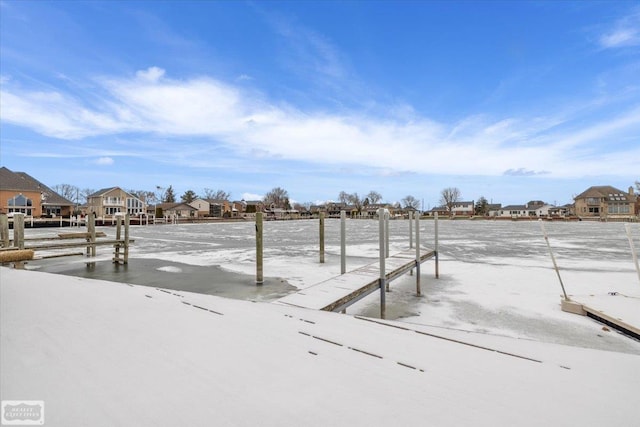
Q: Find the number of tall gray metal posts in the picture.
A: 6